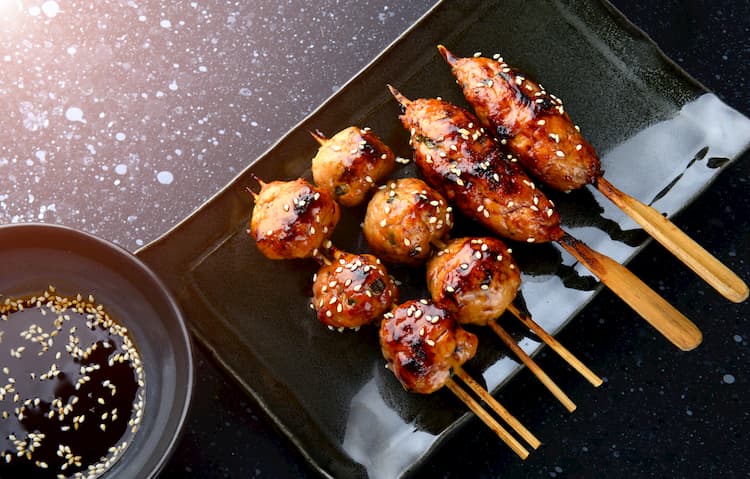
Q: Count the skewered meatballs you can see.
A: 6